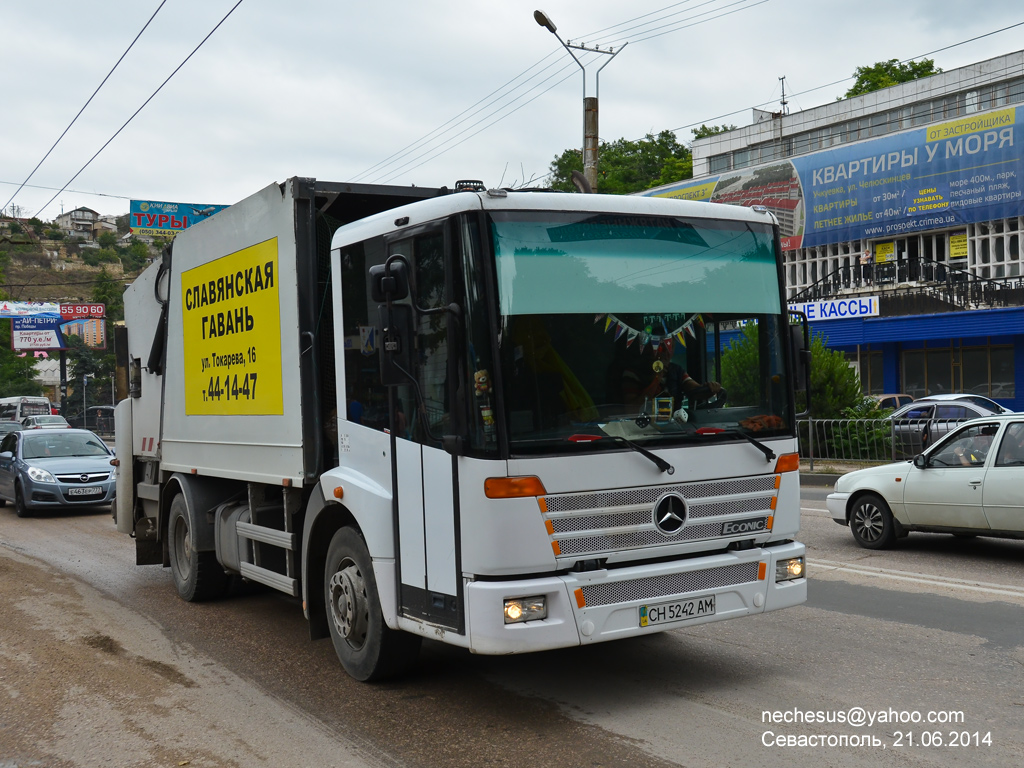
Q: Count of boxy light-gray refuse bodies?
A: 1